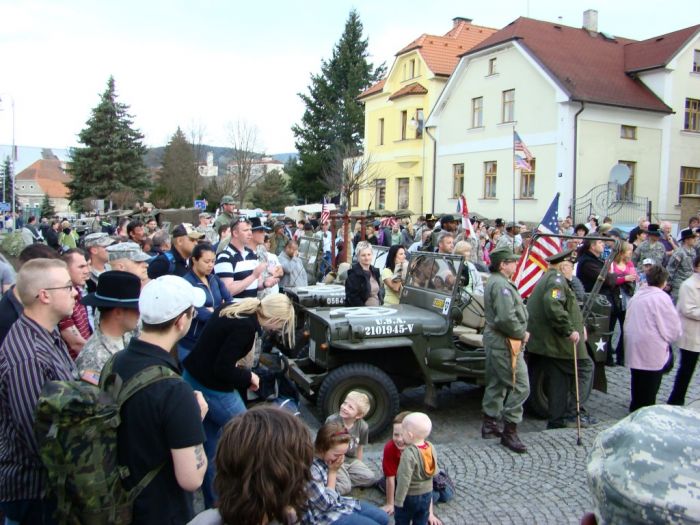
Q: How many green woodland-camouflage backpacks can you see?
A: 1